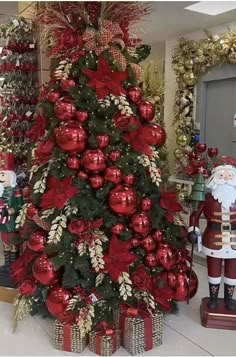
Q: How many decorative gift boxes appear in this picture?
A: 3